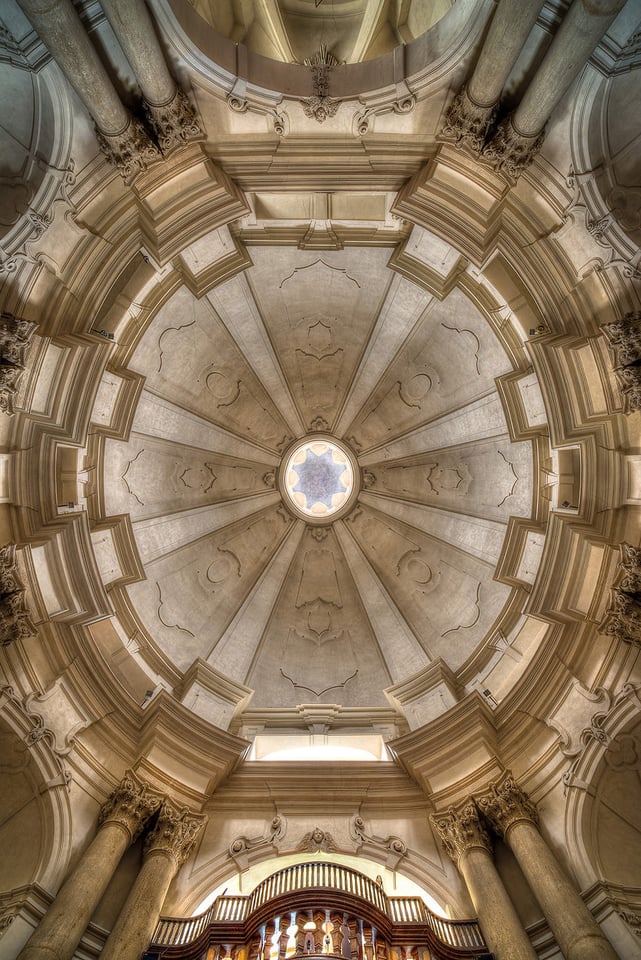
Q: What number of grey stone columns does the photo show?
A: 8